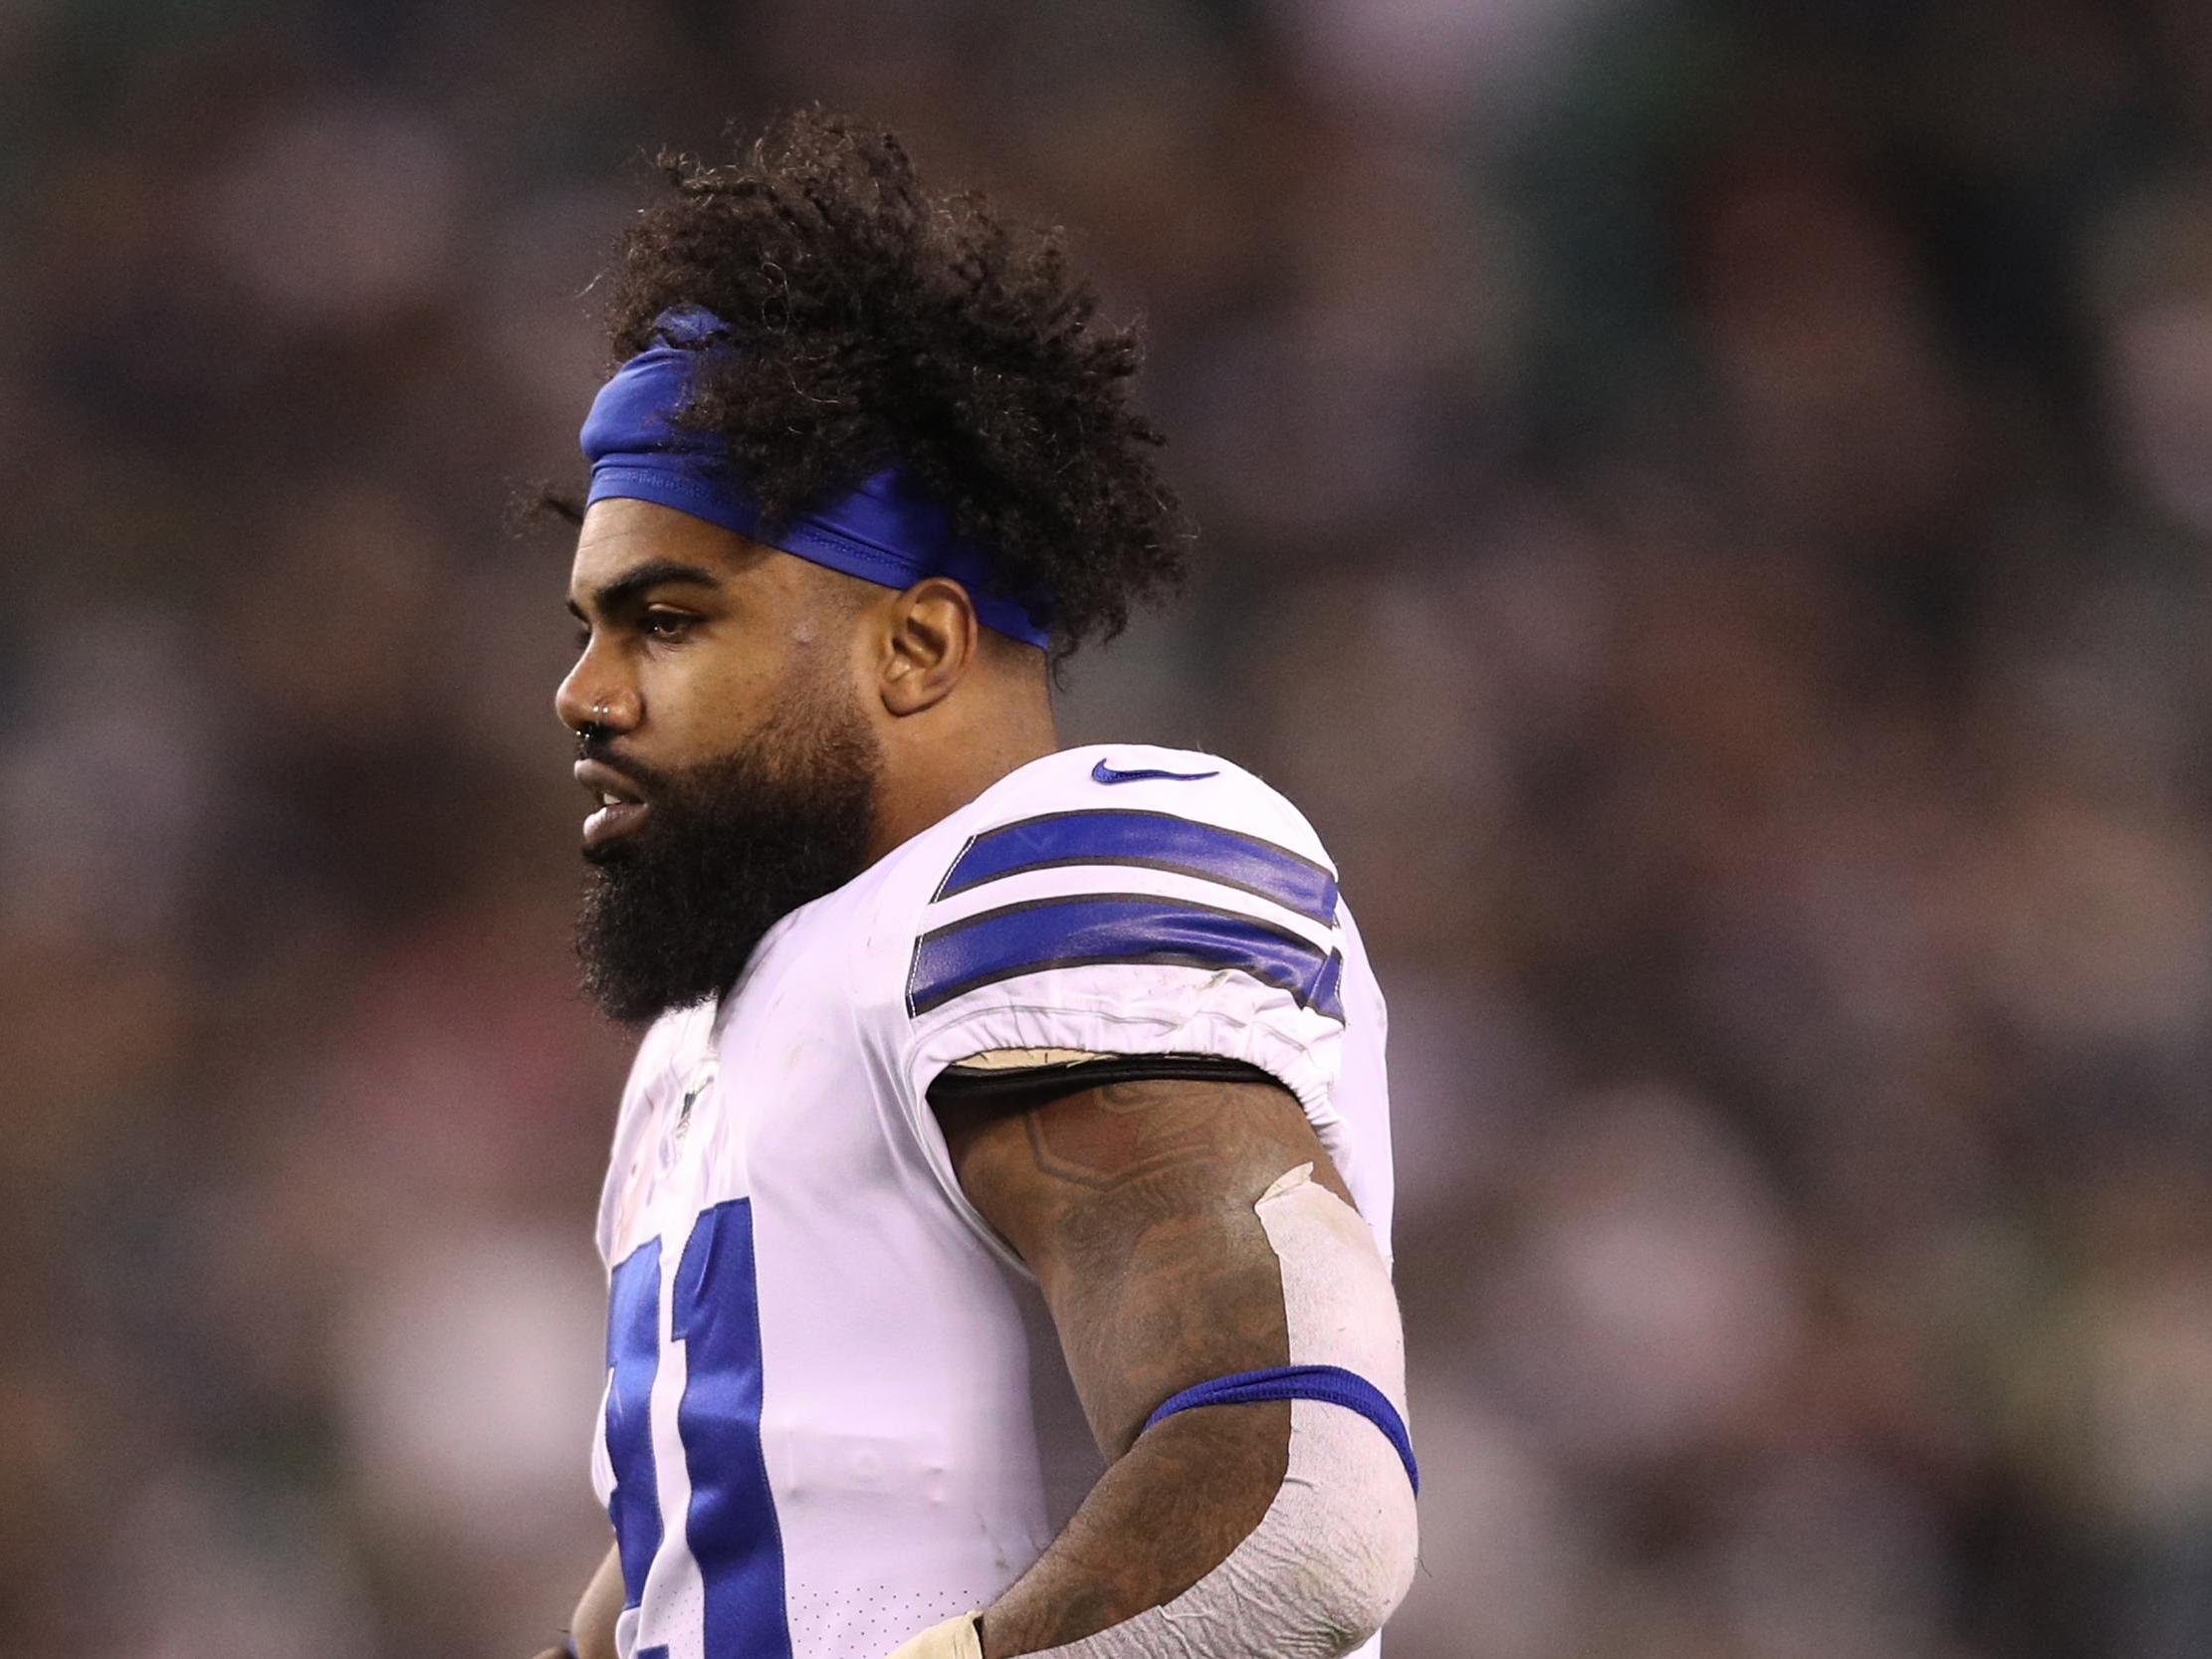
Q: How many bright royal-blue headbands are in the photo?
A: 1